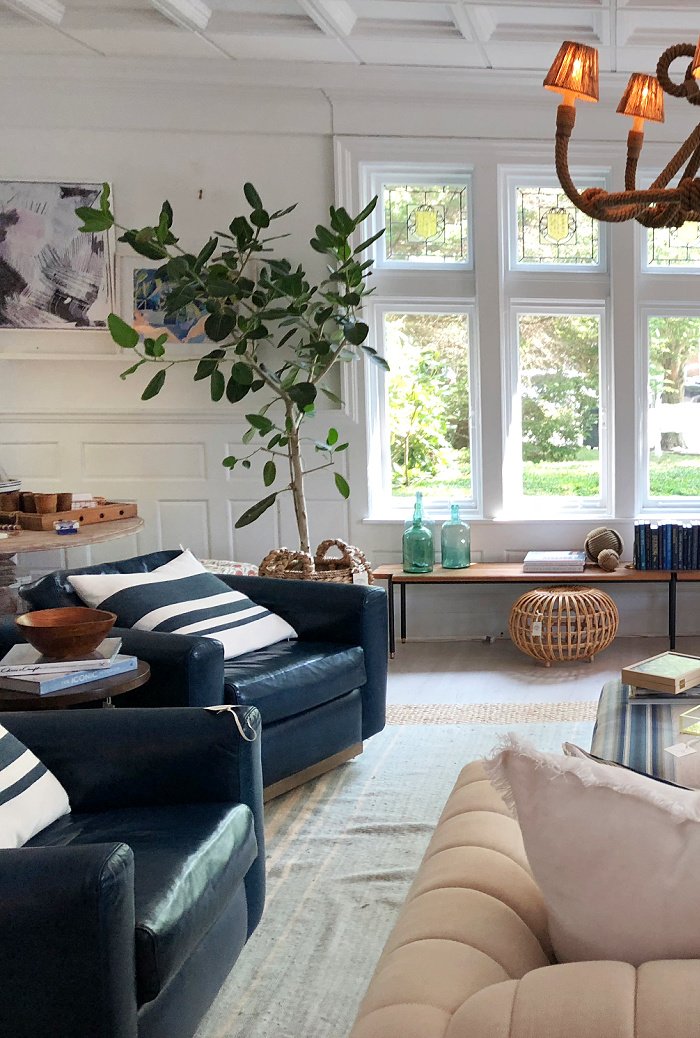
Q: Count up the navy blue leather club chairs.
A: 2